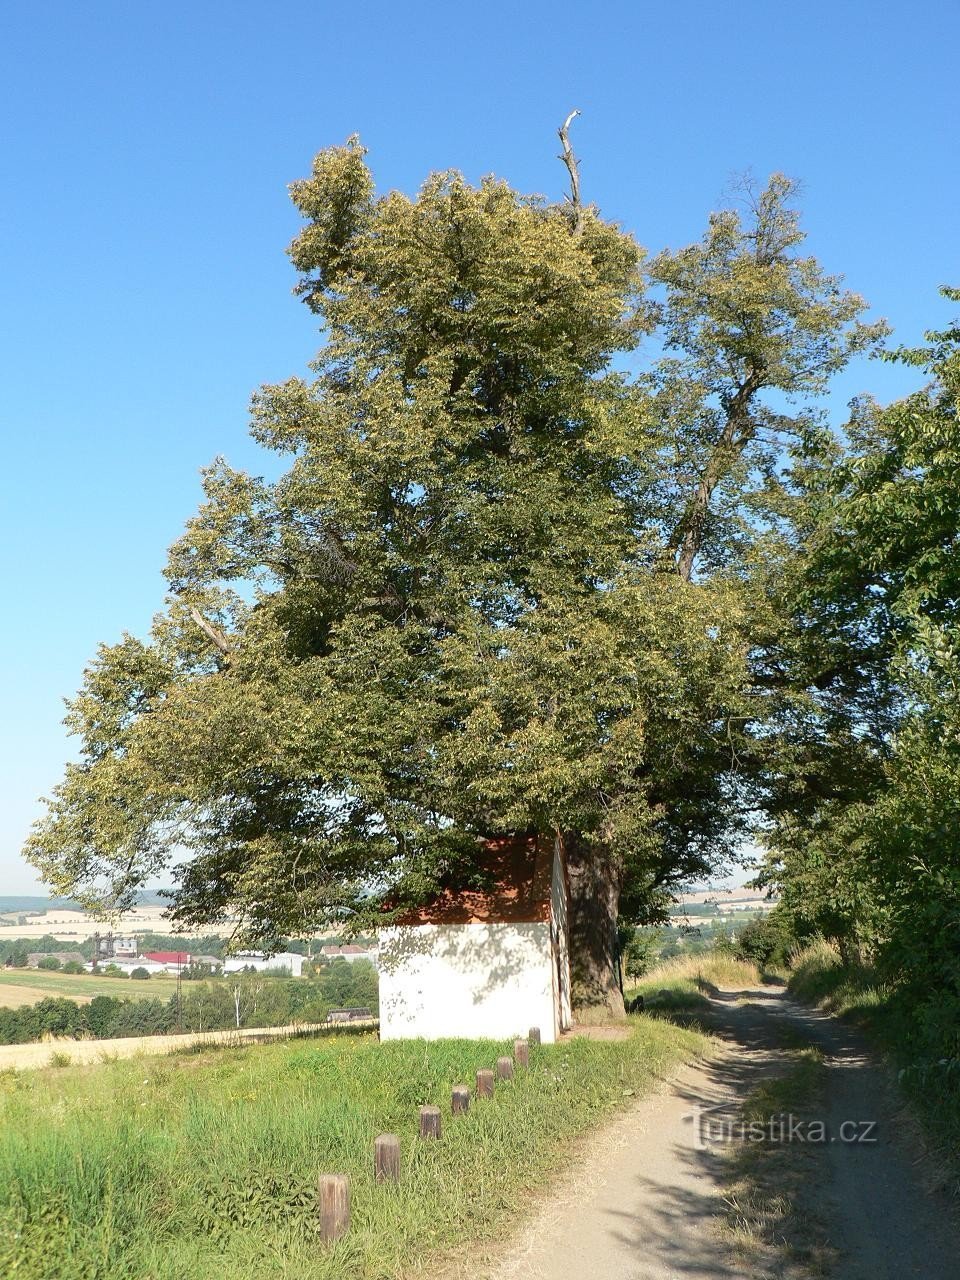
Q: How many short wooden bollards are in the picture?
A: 8